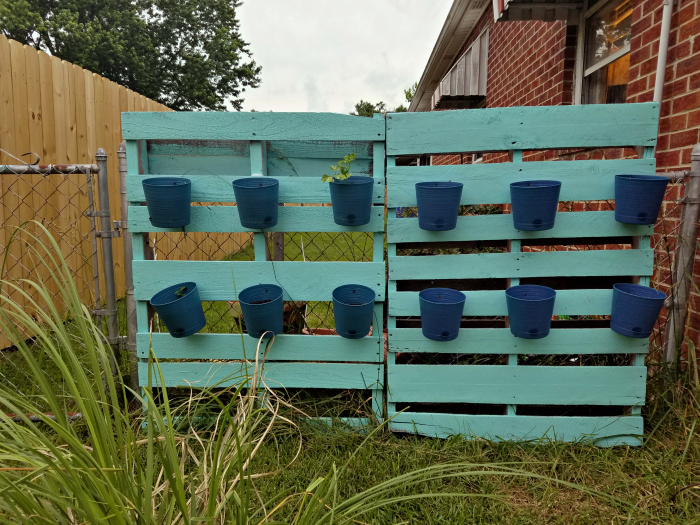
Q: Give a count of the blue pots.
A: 12